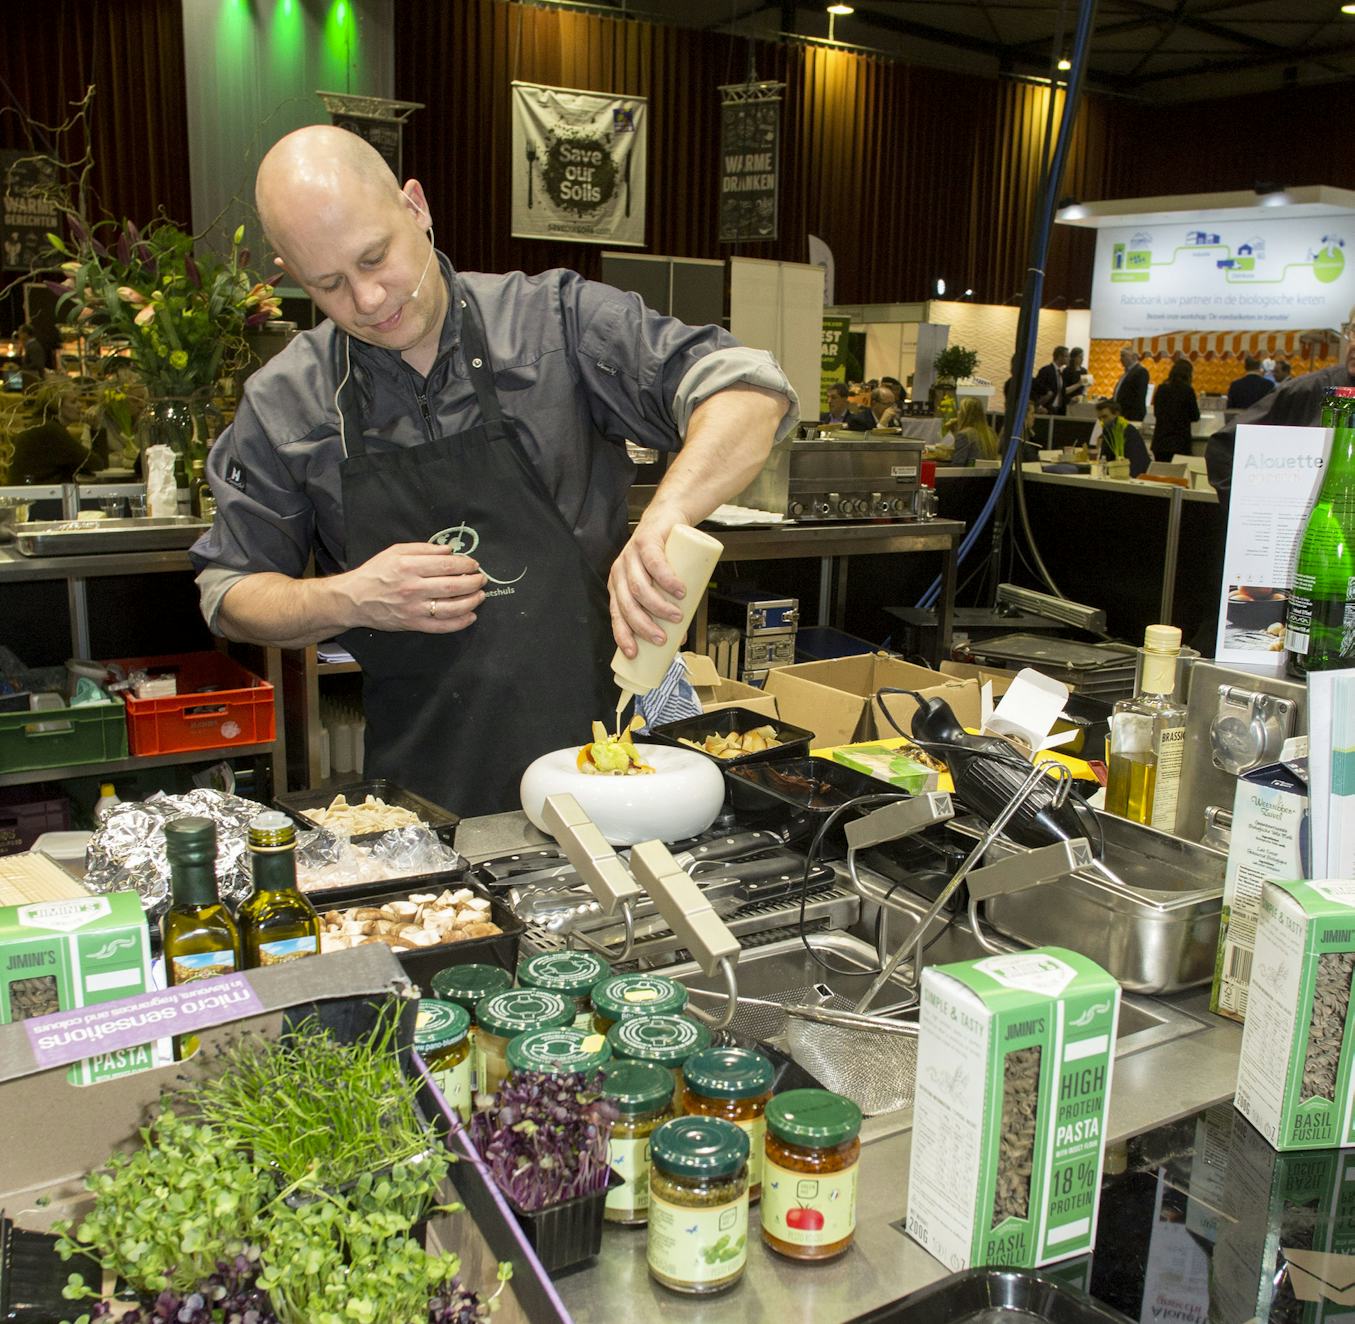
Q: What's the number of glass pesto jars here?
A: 11